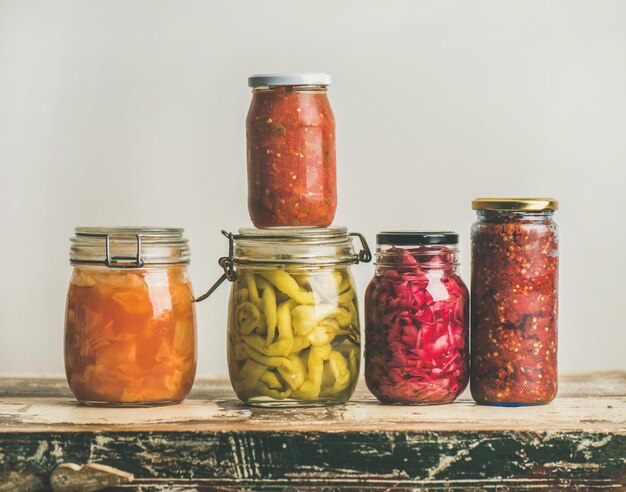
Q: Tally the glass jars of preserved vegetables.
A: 5